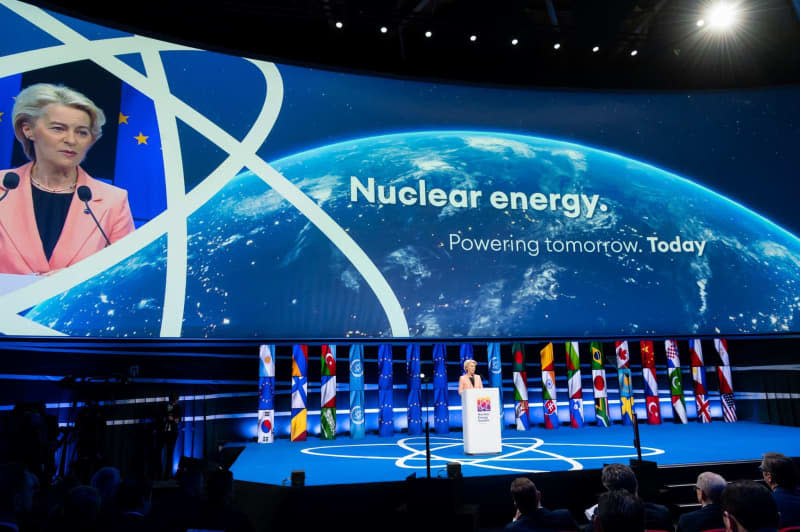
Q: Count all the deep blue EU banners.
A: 4